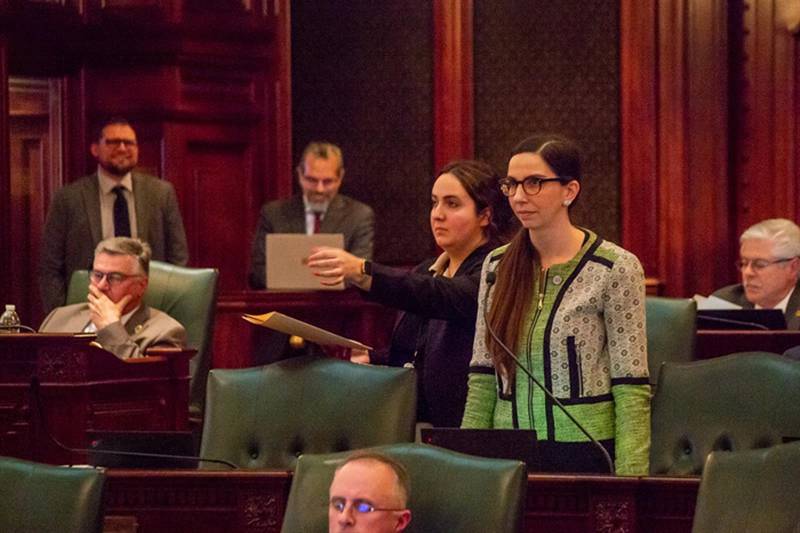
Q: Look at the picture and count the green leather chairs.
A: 7